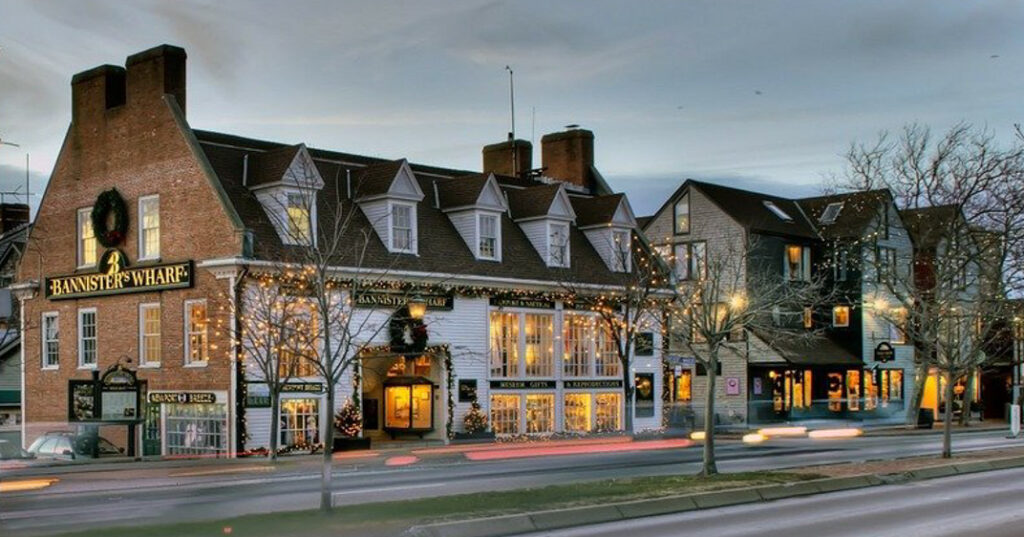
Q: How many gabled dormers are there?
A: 5